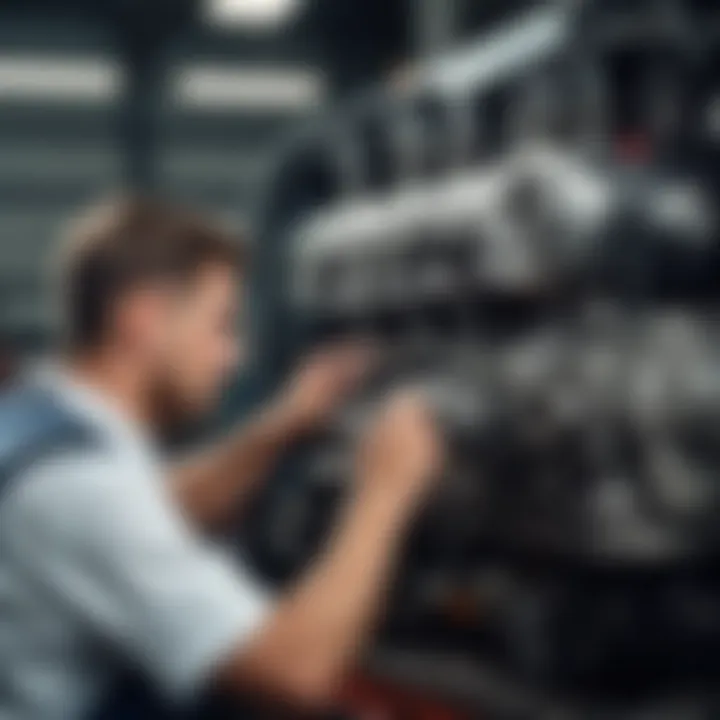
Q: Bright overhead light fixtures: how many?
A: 3